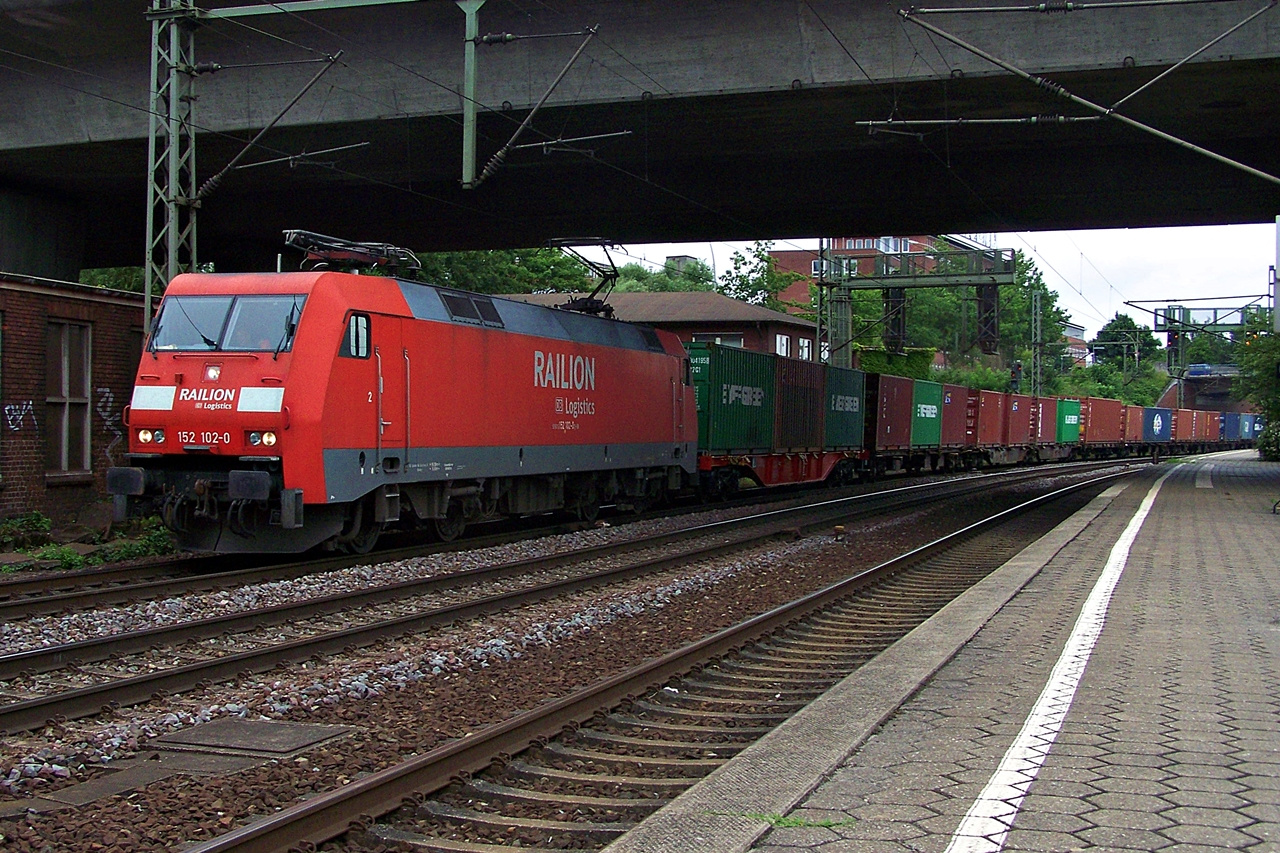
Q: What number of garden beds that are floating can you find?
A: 0